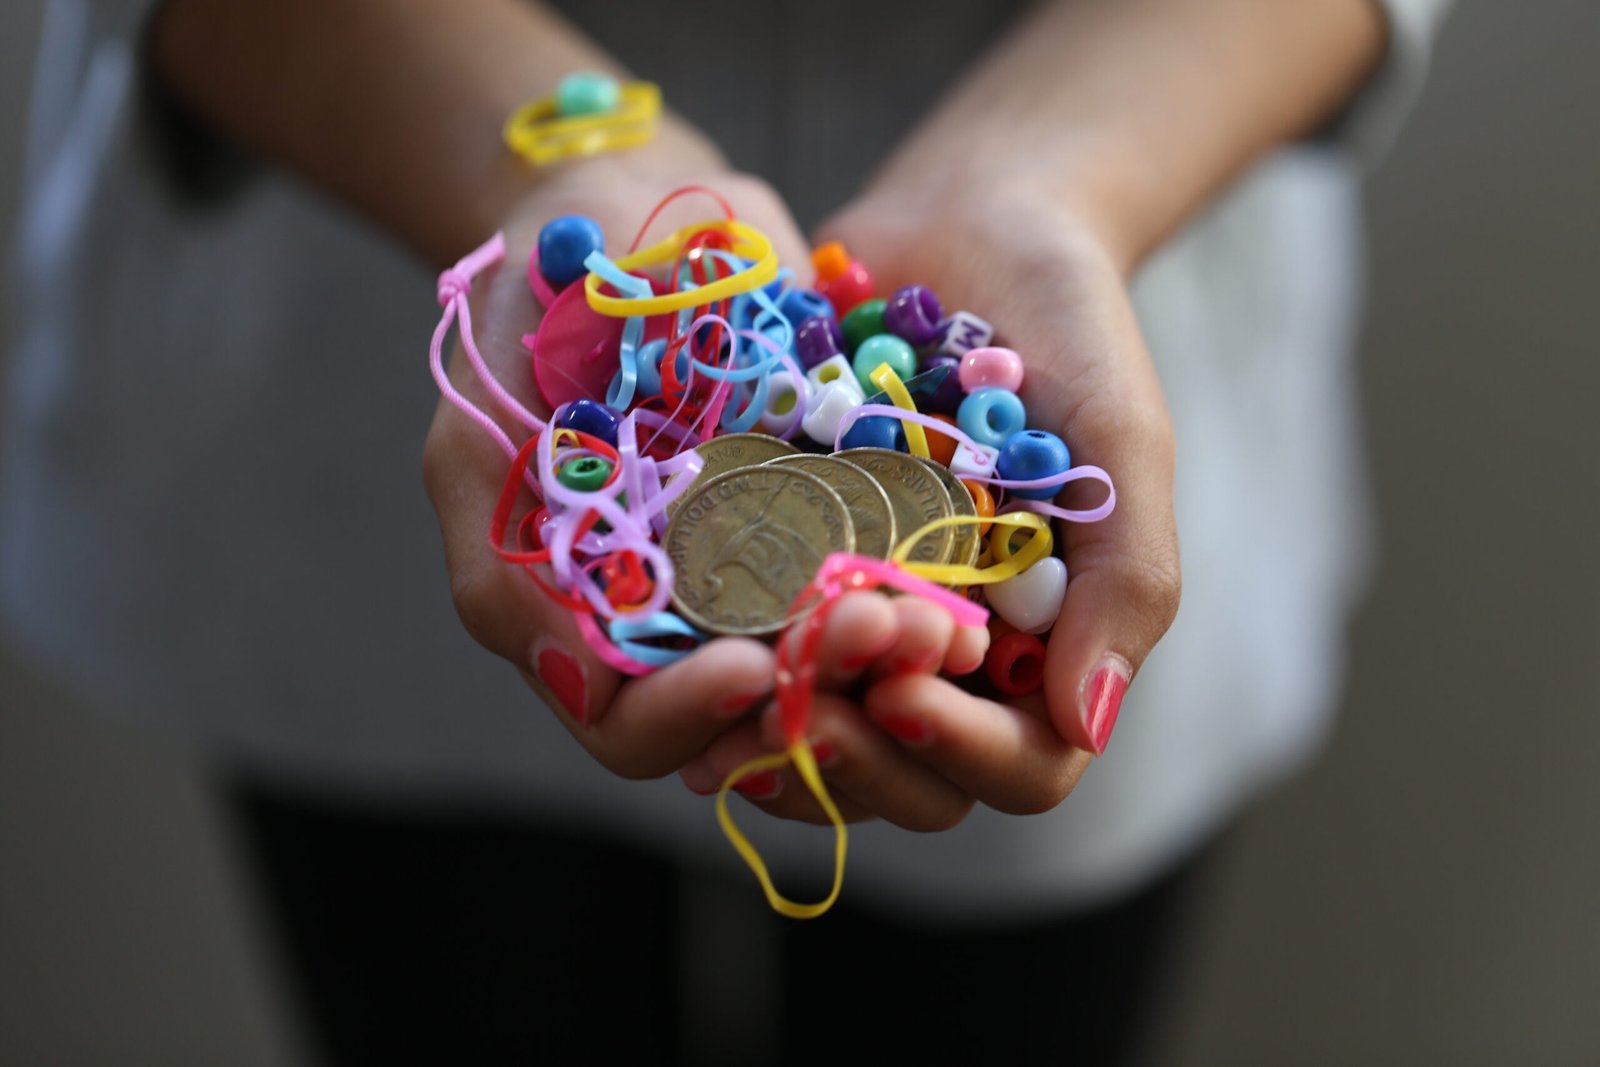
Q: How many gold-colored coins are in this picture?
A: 5